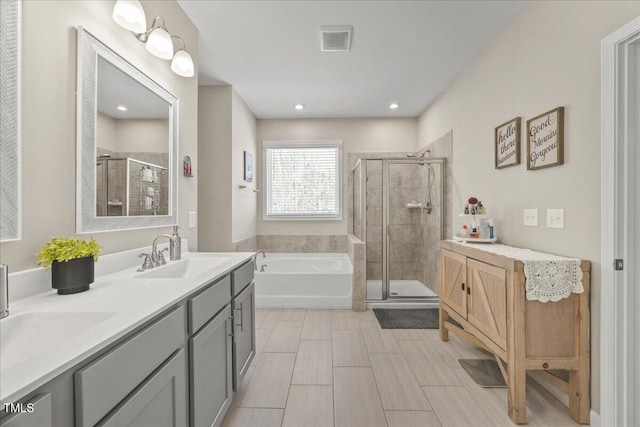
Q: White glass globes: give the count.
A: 3